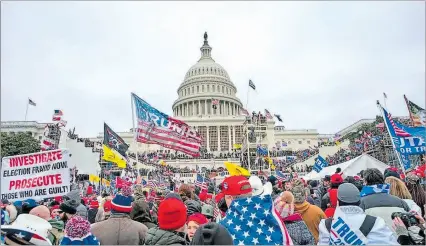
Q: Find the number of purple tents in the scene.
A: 0